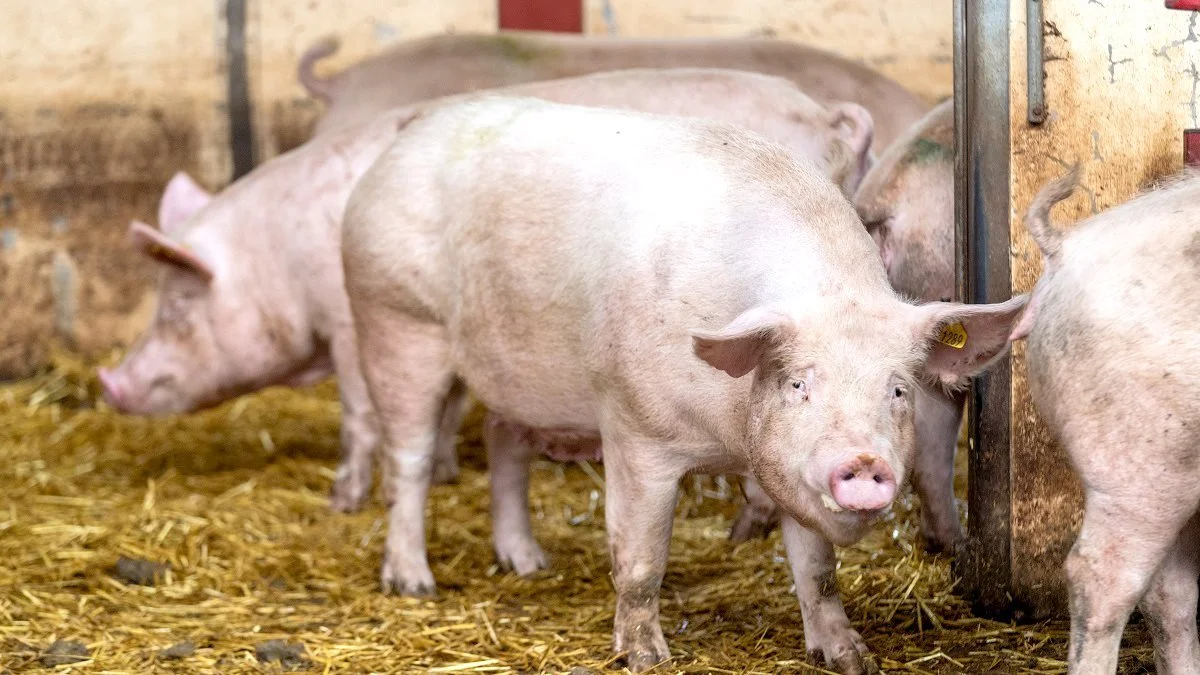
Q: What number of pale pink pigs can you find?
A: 5